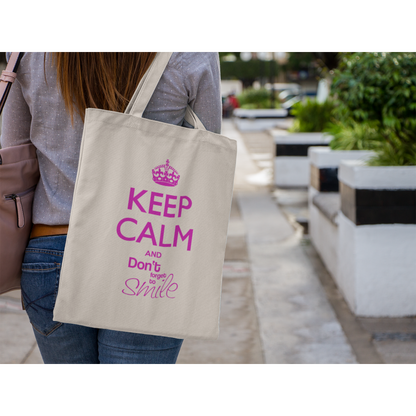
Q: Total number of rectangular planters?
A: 4